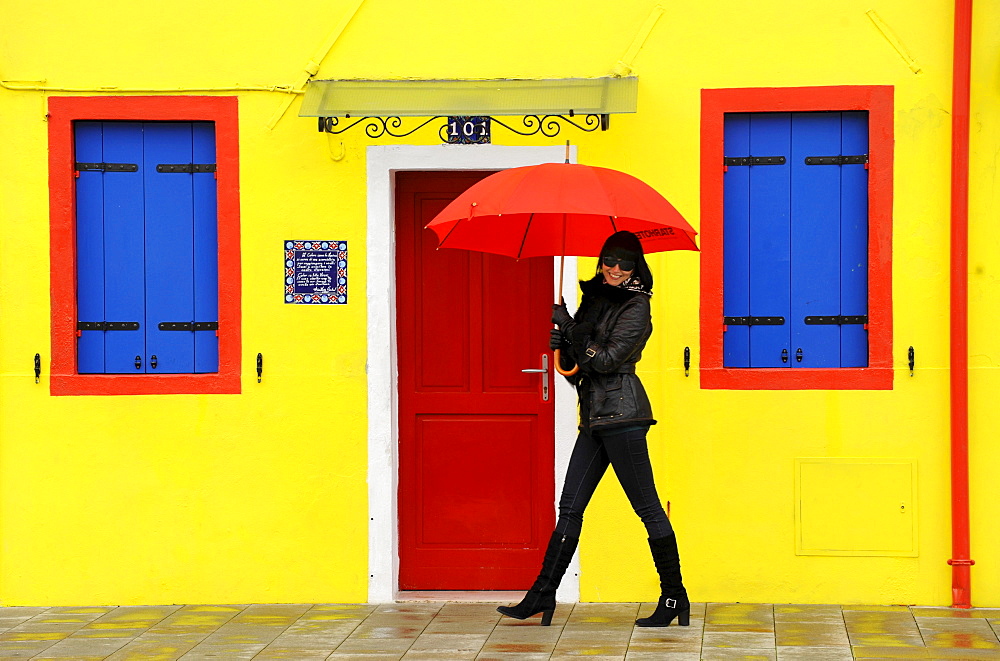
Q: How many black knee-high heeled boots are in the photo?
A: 2